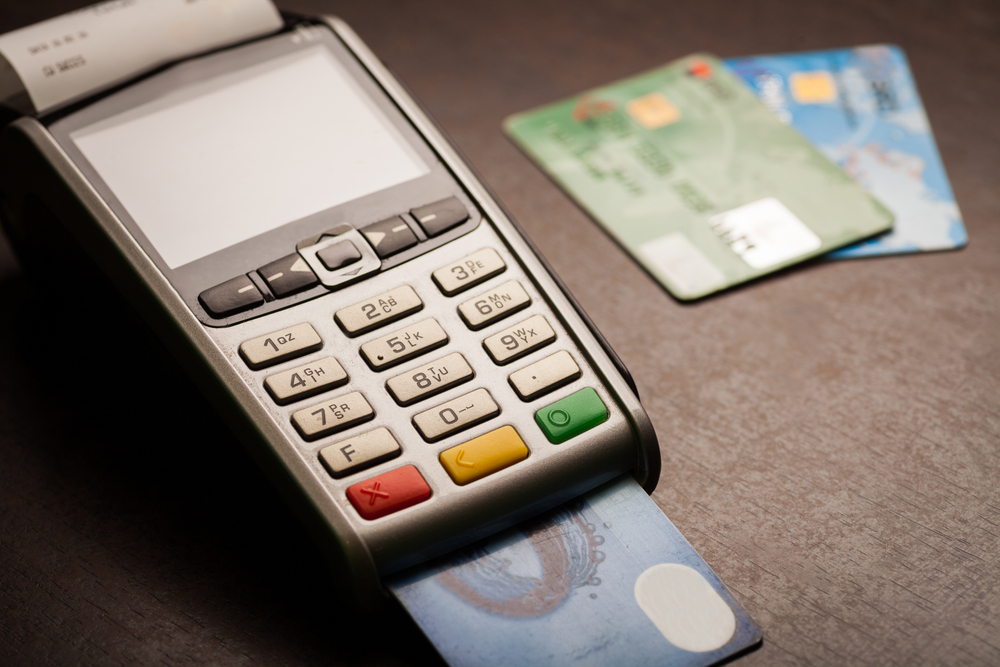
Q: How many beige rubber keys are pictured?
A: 12